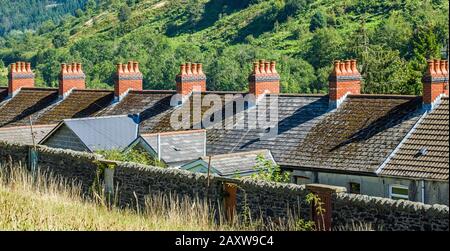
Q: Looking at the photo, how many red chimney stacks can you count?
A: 7